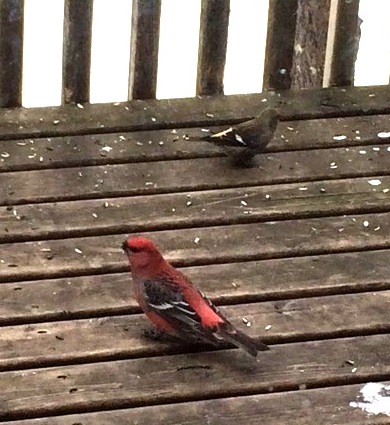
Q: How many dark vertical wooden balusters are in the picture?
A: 6